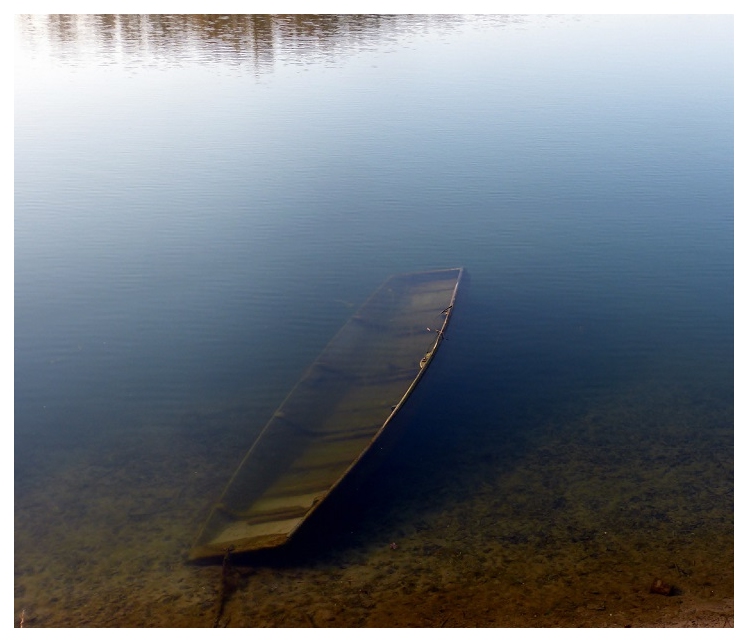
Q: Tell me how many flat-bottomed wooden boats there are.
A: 1